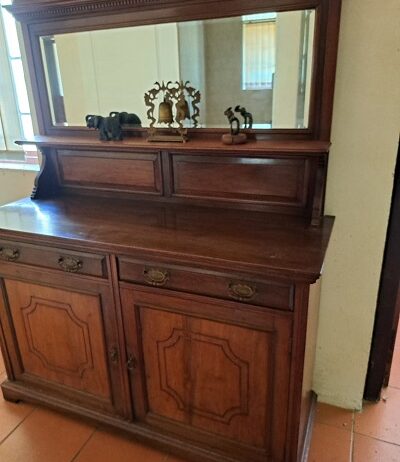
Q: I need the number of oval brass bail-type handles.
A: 4